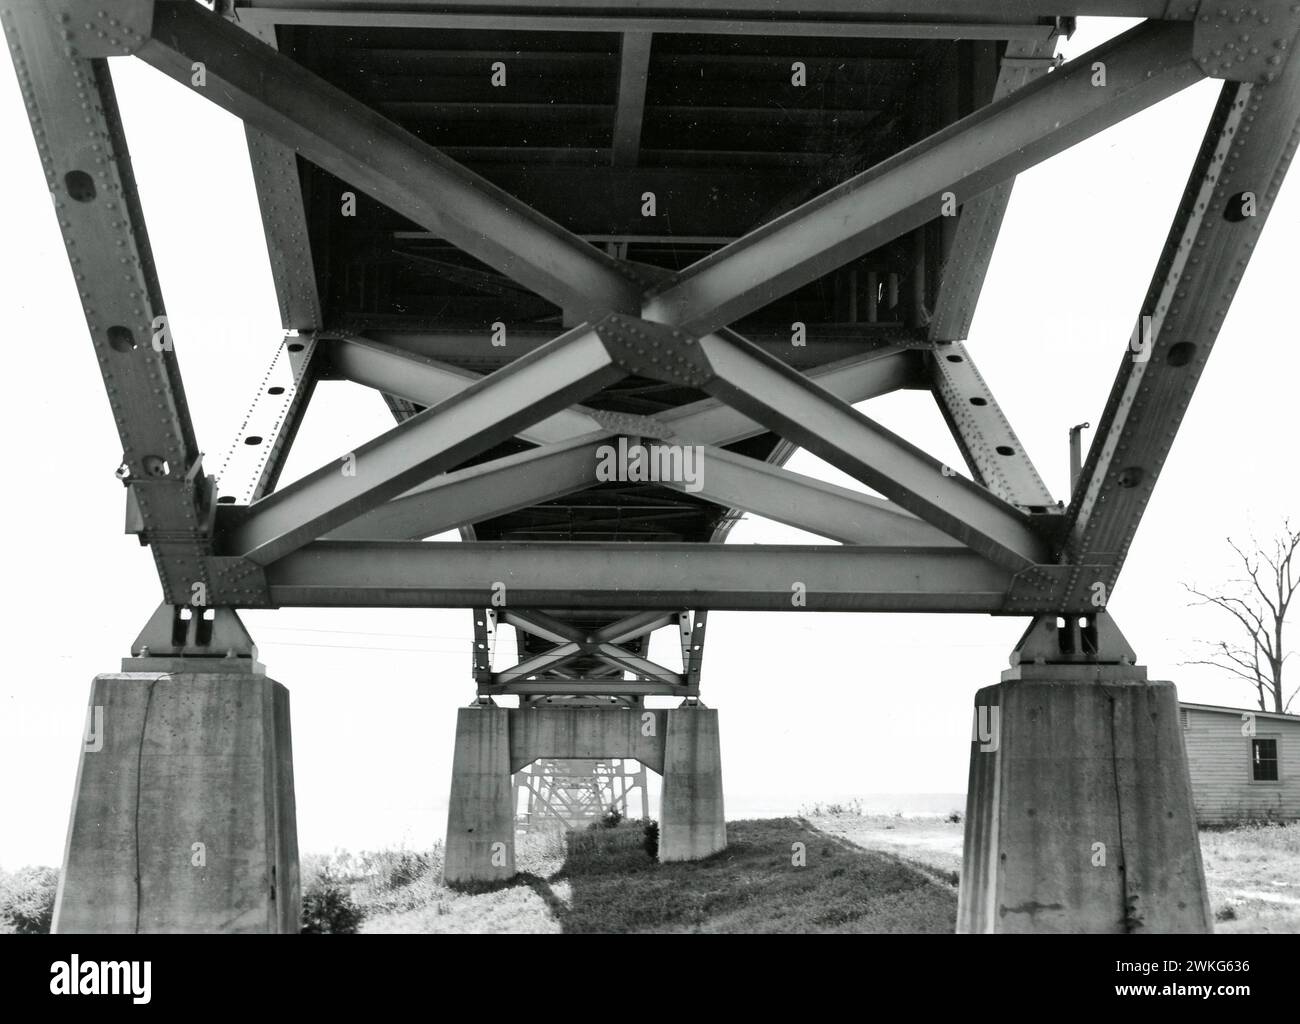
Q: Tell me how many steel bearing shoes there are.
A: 4